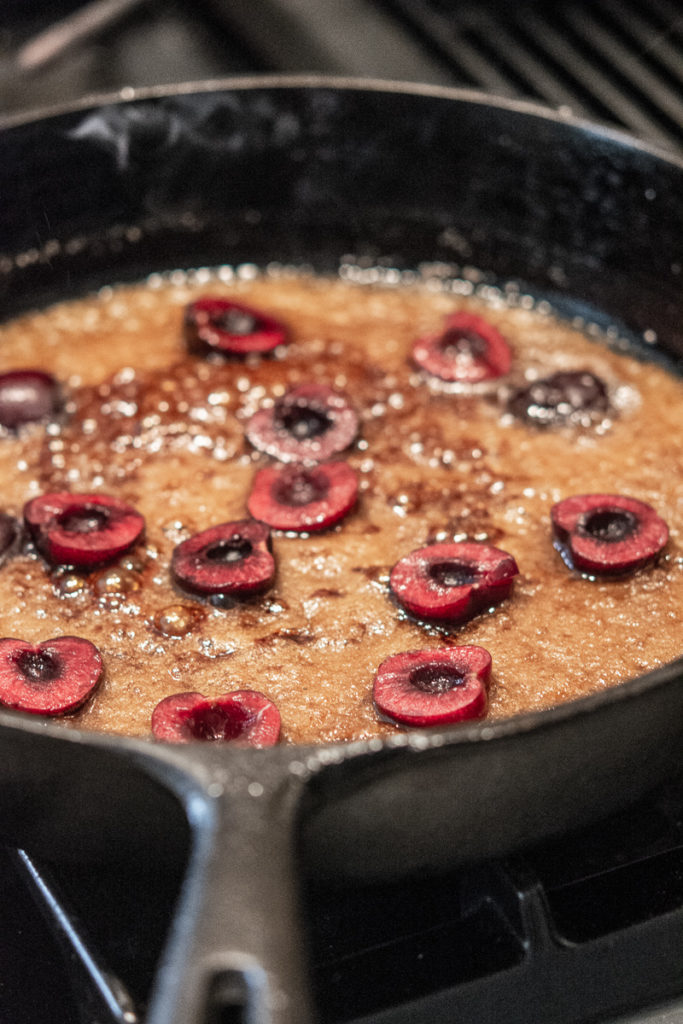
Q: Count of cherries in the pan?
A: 14